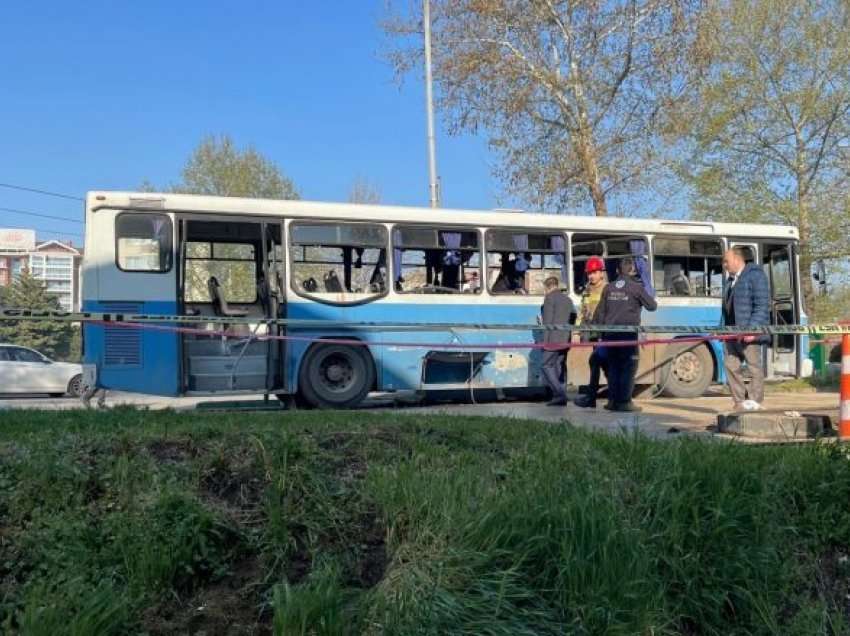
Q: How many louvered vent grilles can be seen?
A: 1